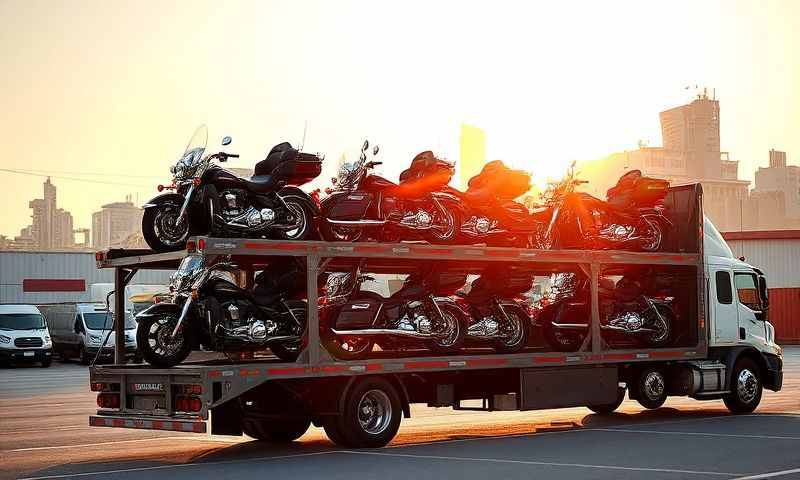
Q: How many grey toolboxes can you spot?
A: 1